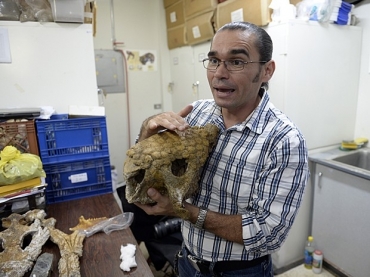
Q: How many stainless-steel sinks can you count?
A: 1